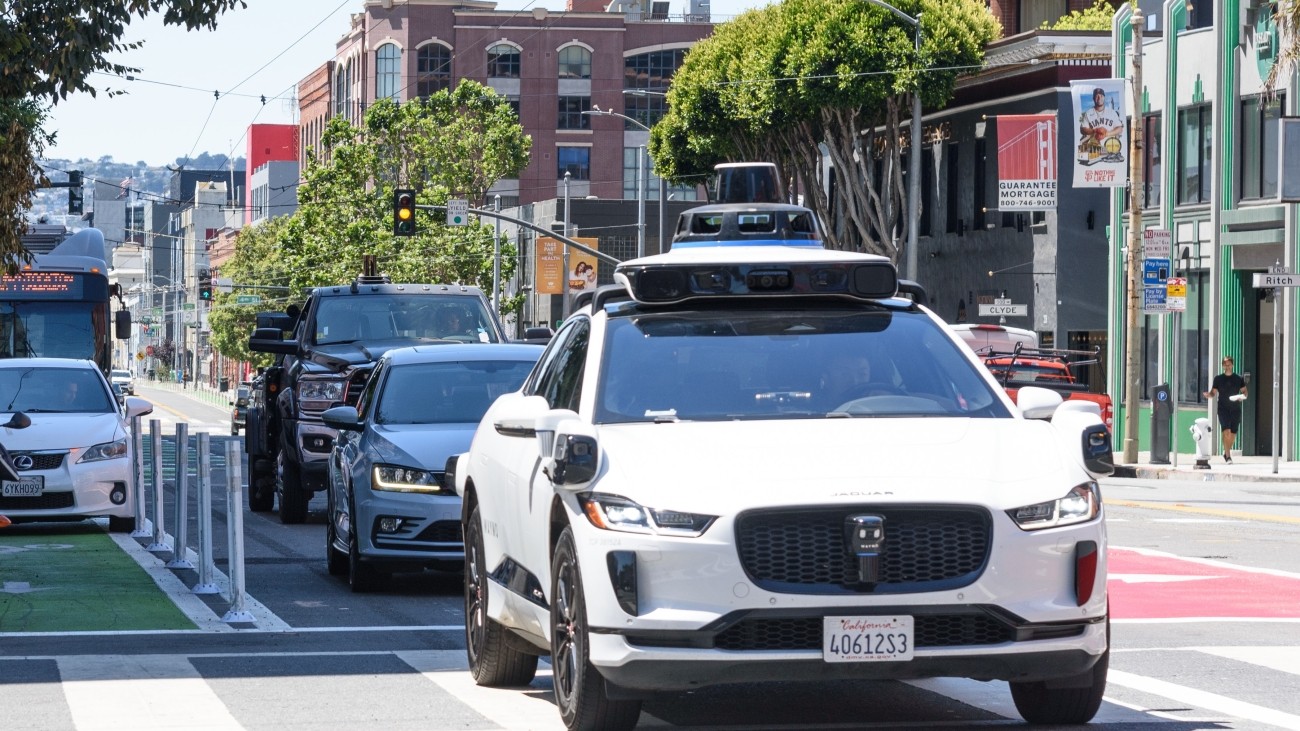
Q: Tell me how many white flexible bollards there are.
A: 5